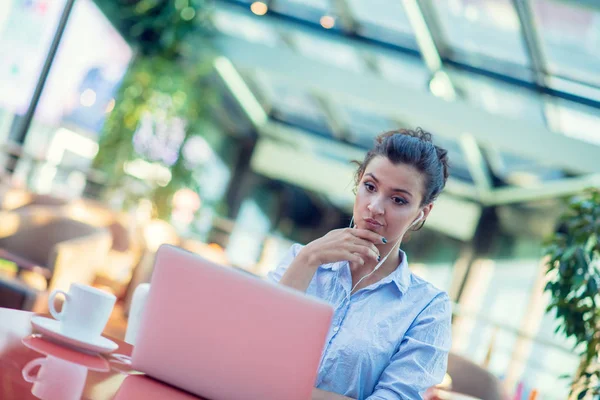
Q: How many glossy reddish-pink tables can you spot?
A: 1